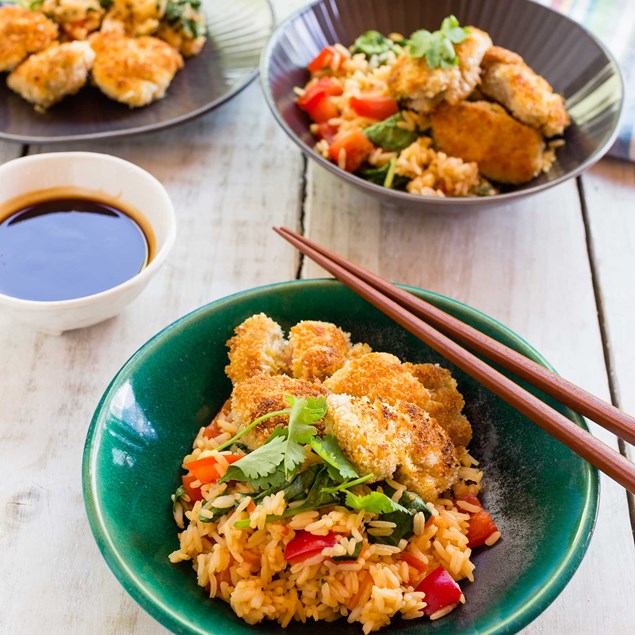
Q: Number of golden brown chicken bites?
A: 12